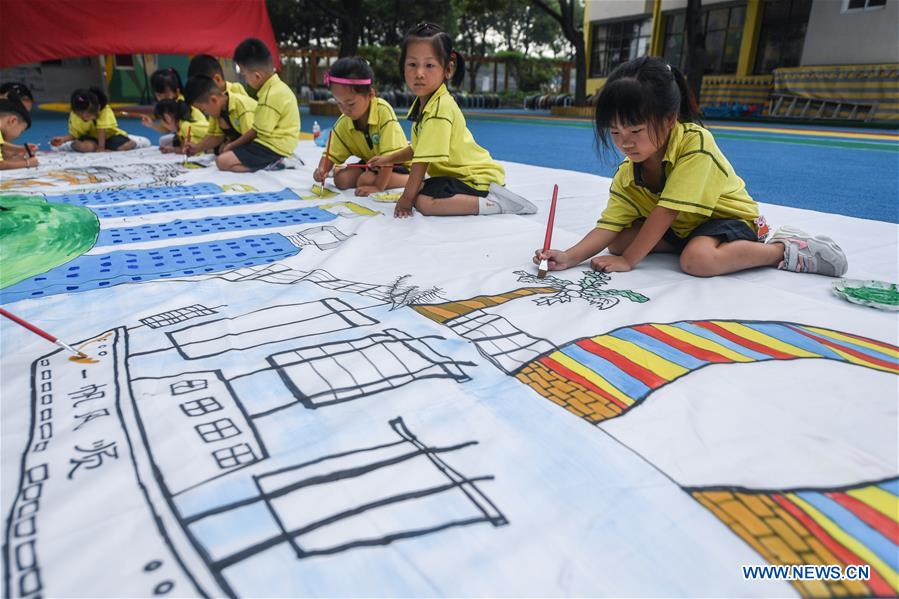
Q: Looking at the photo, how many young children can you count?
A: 11